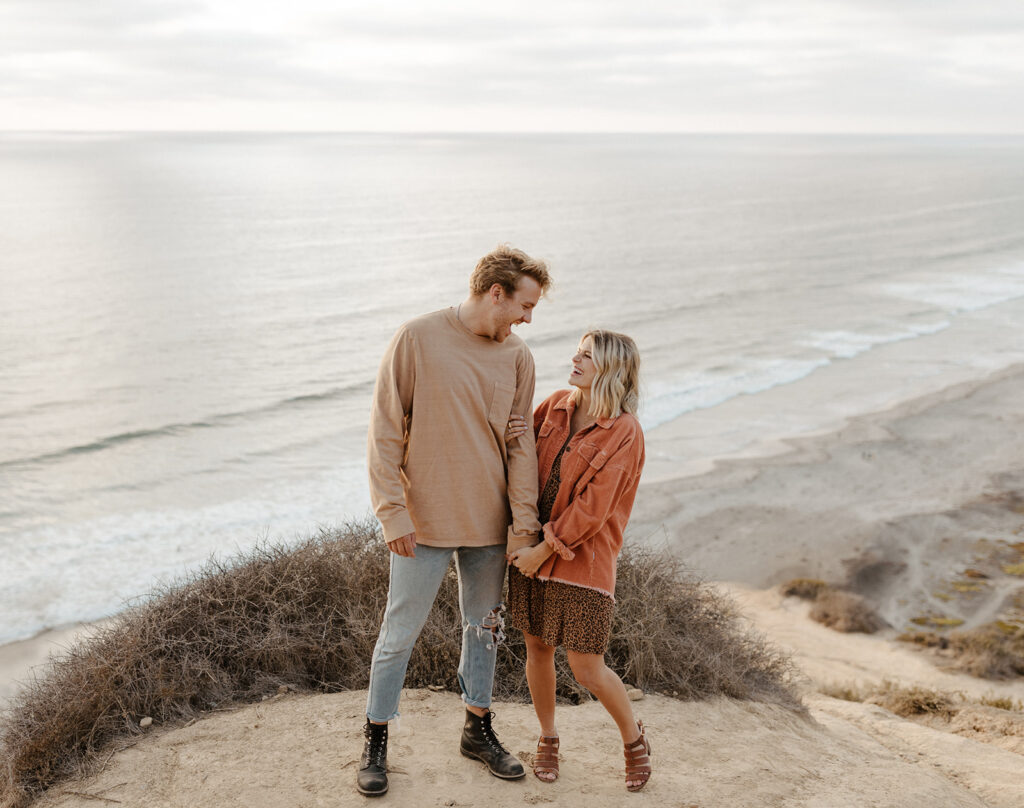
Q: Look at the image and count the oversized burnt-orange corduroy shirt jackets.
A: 1